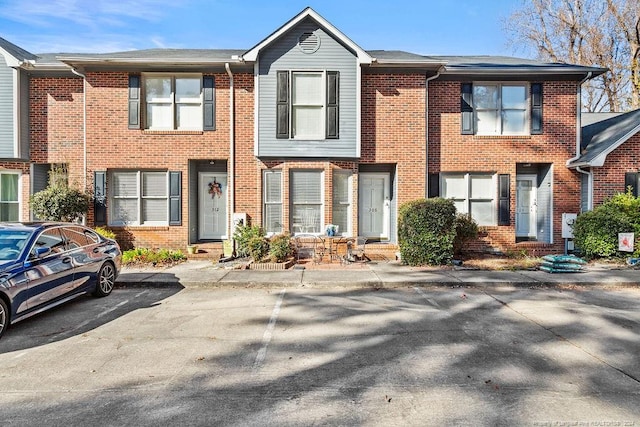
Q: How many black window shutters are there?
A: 11